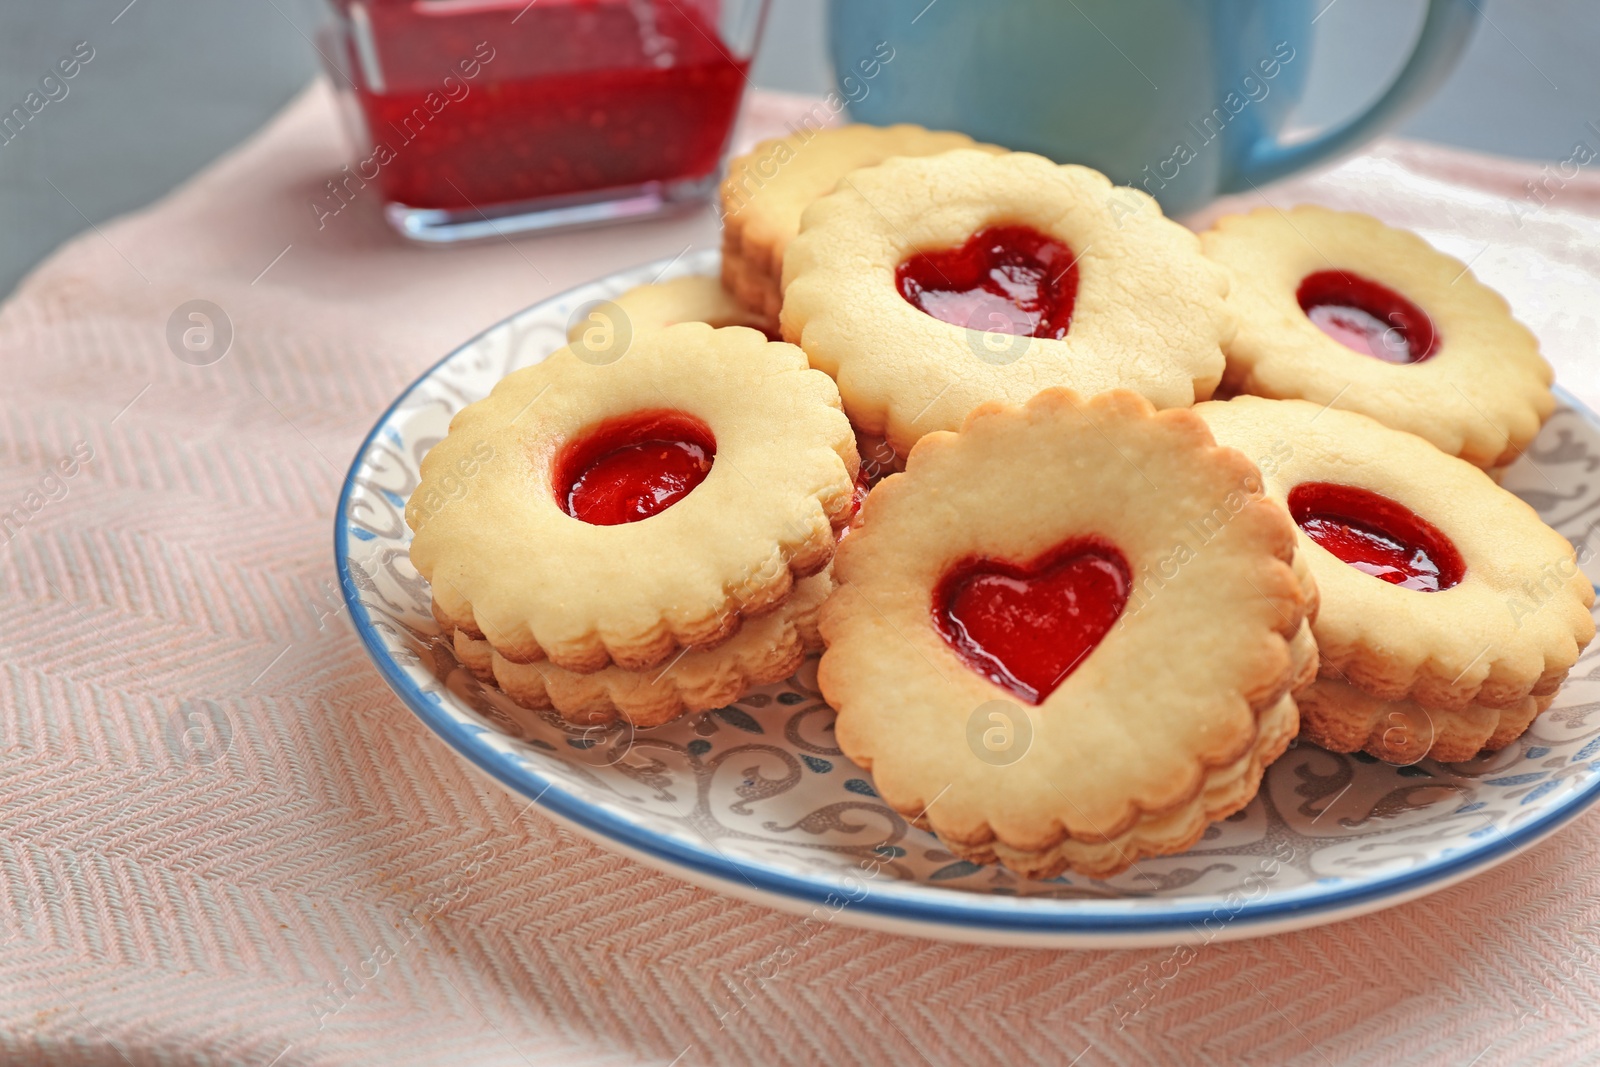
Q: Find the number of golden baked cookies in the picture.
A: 7